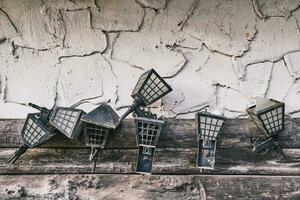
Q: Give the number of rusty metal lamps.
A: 7